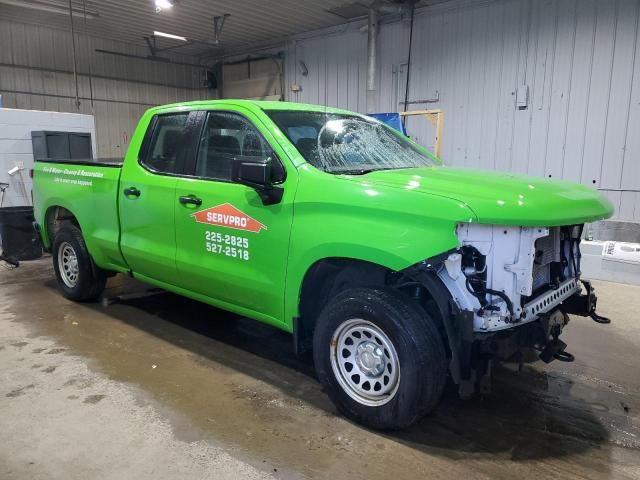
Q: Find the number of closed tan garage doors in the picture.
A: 1